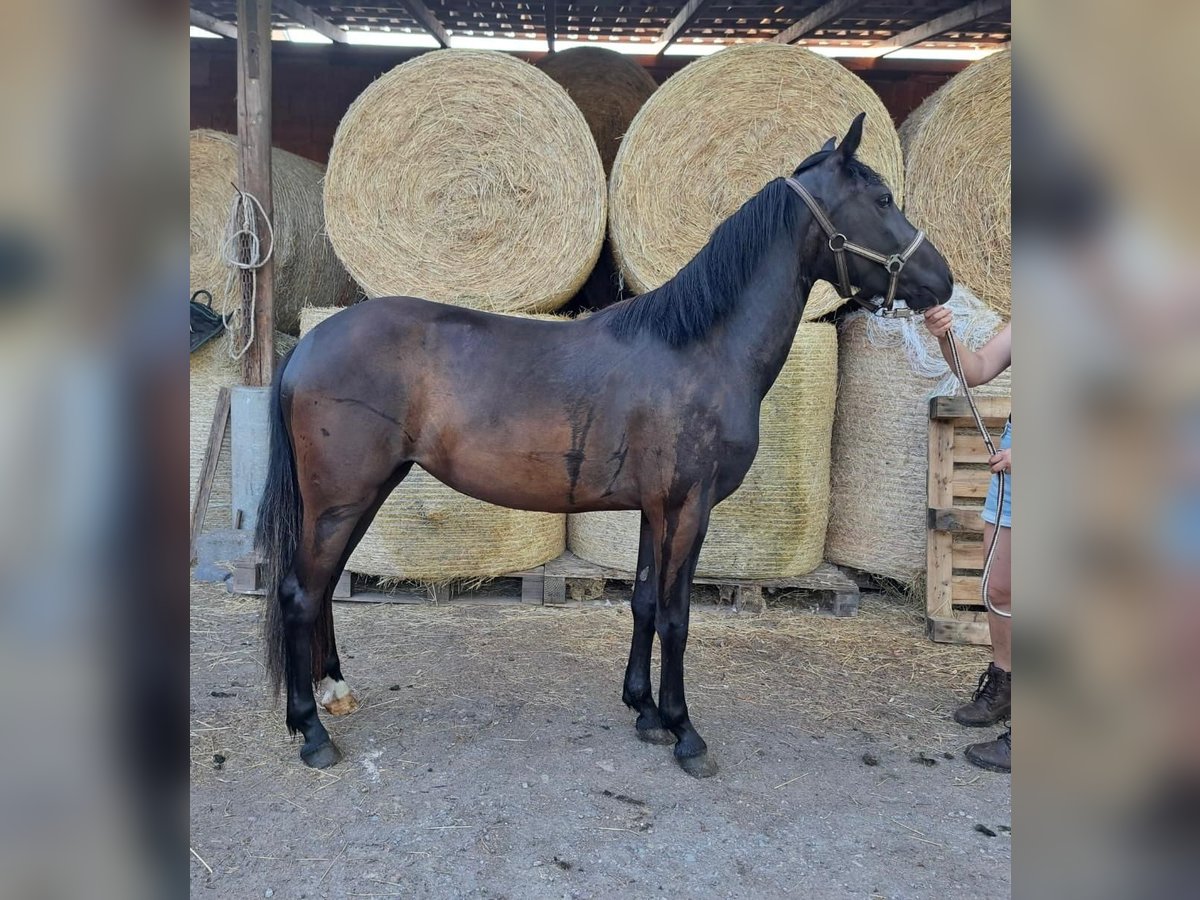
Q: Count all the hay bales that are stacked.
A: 9